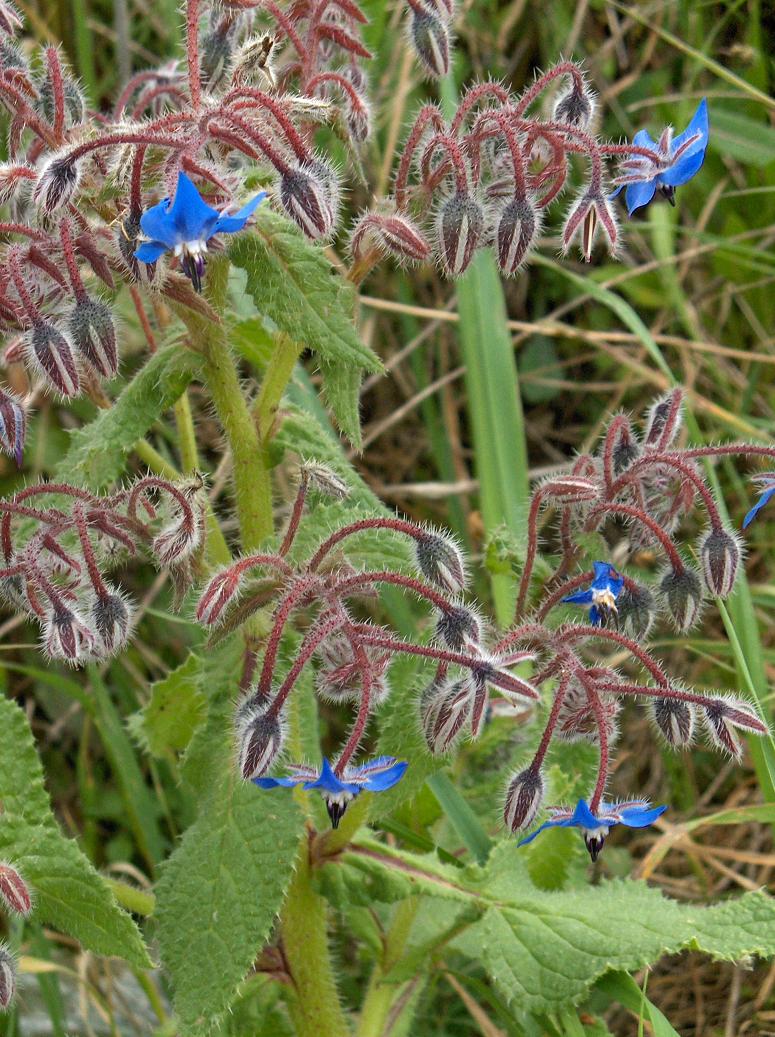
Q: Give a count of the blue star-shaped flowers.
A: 6